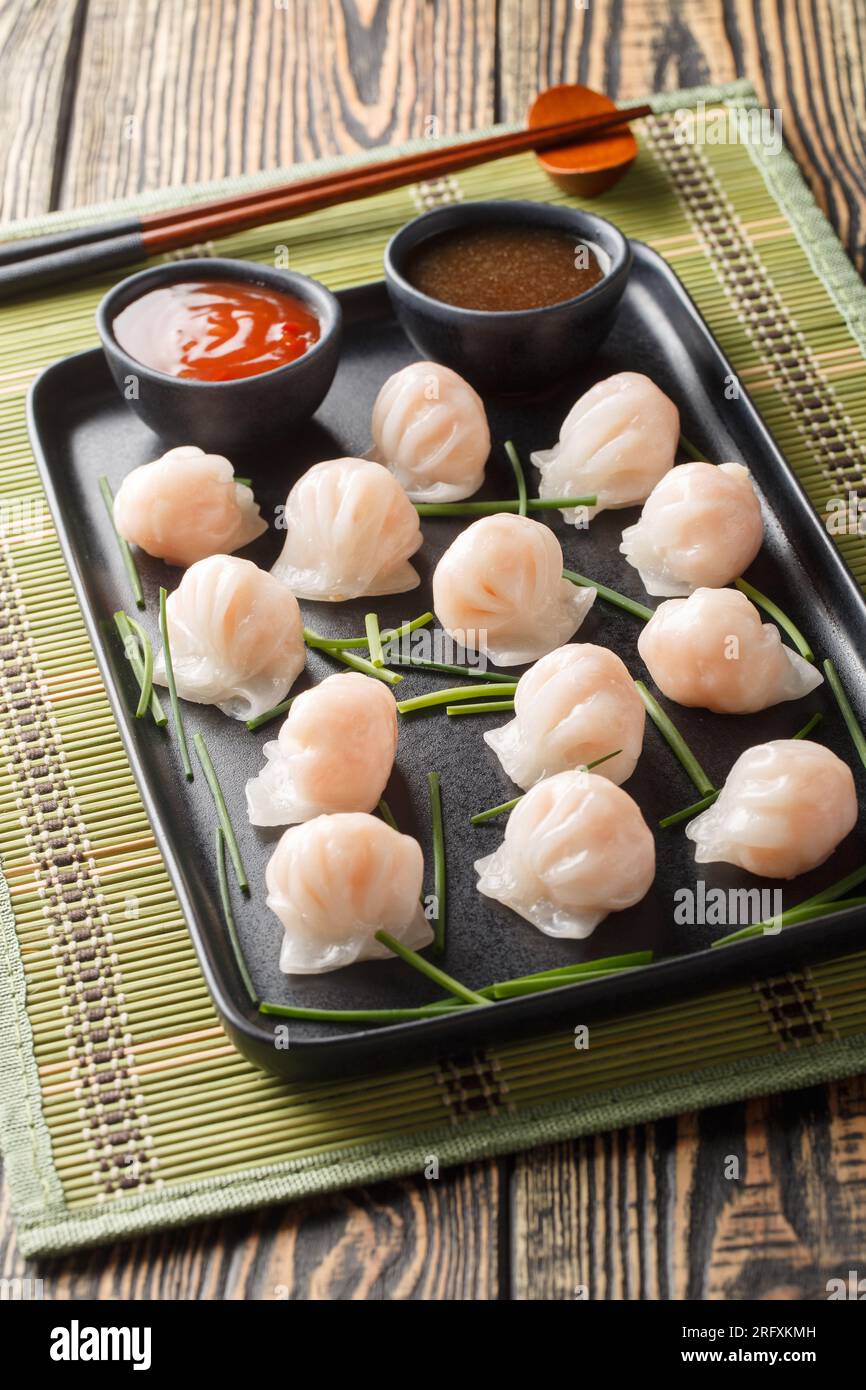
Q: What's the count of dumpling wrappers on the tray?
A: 13